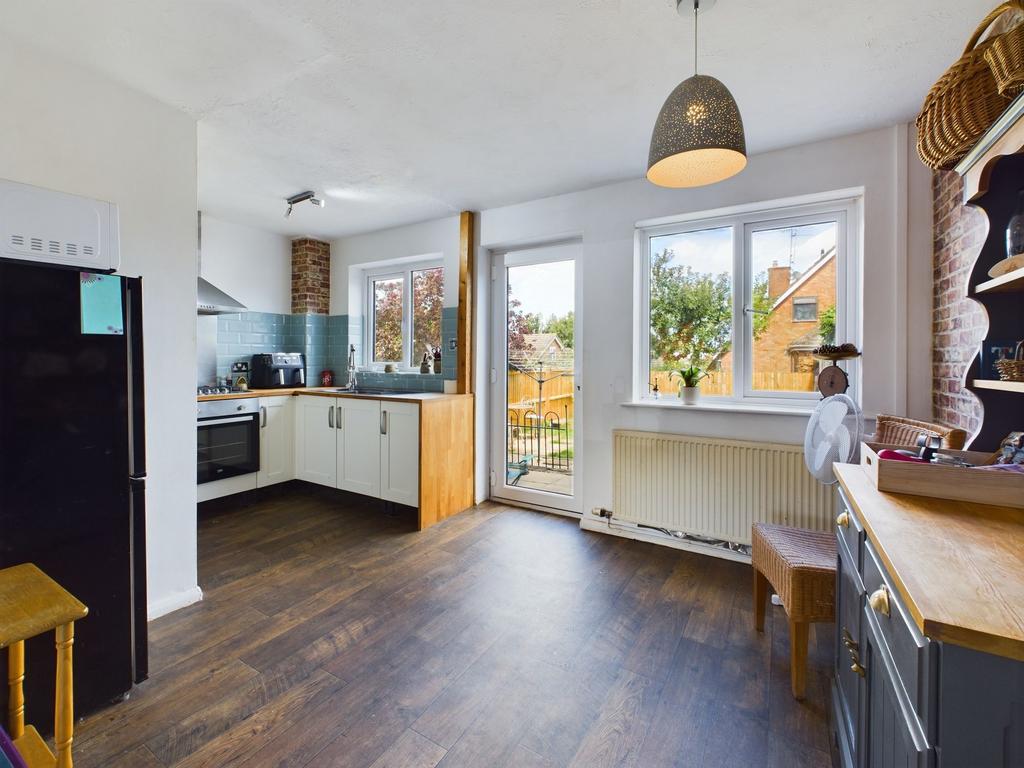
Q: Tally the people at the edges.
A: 0